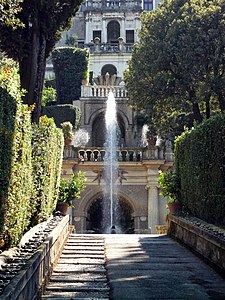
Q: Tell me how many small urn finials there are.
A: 2